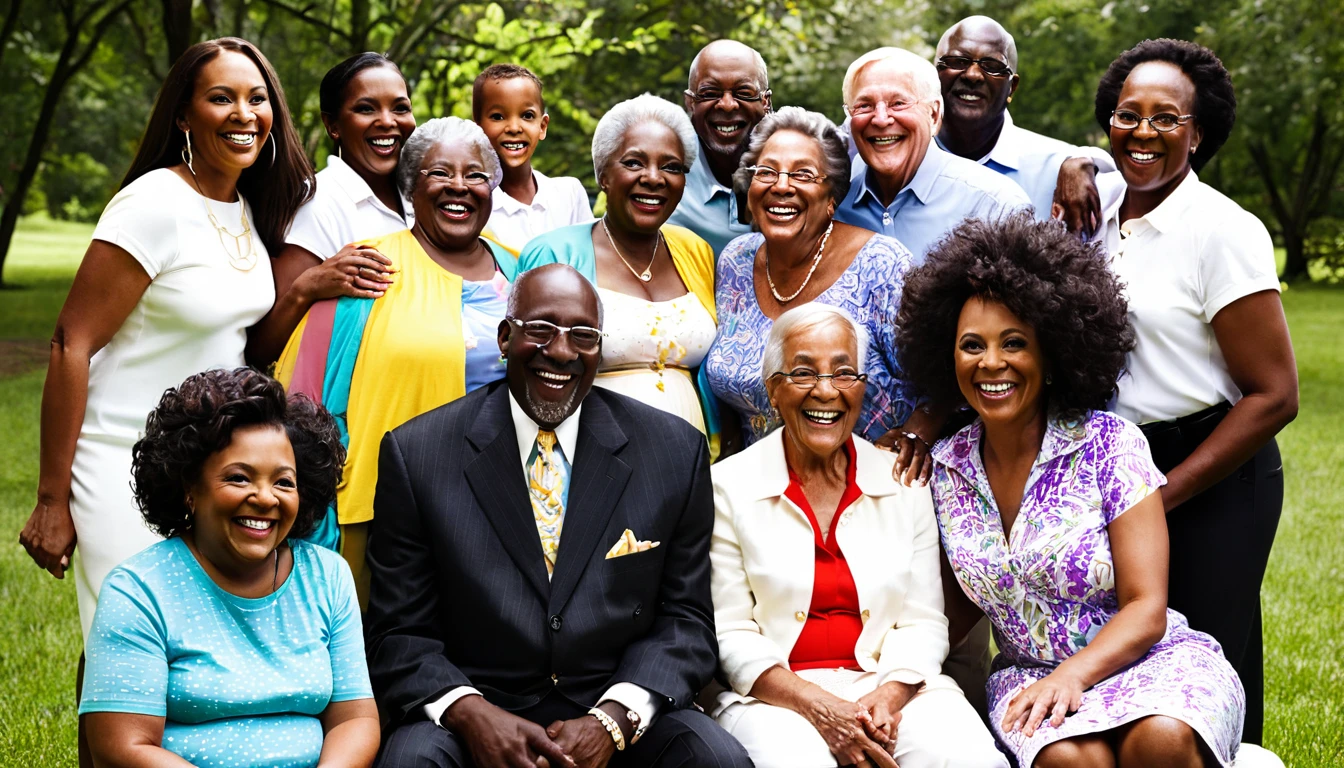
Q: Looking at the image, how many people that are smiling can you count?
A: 14